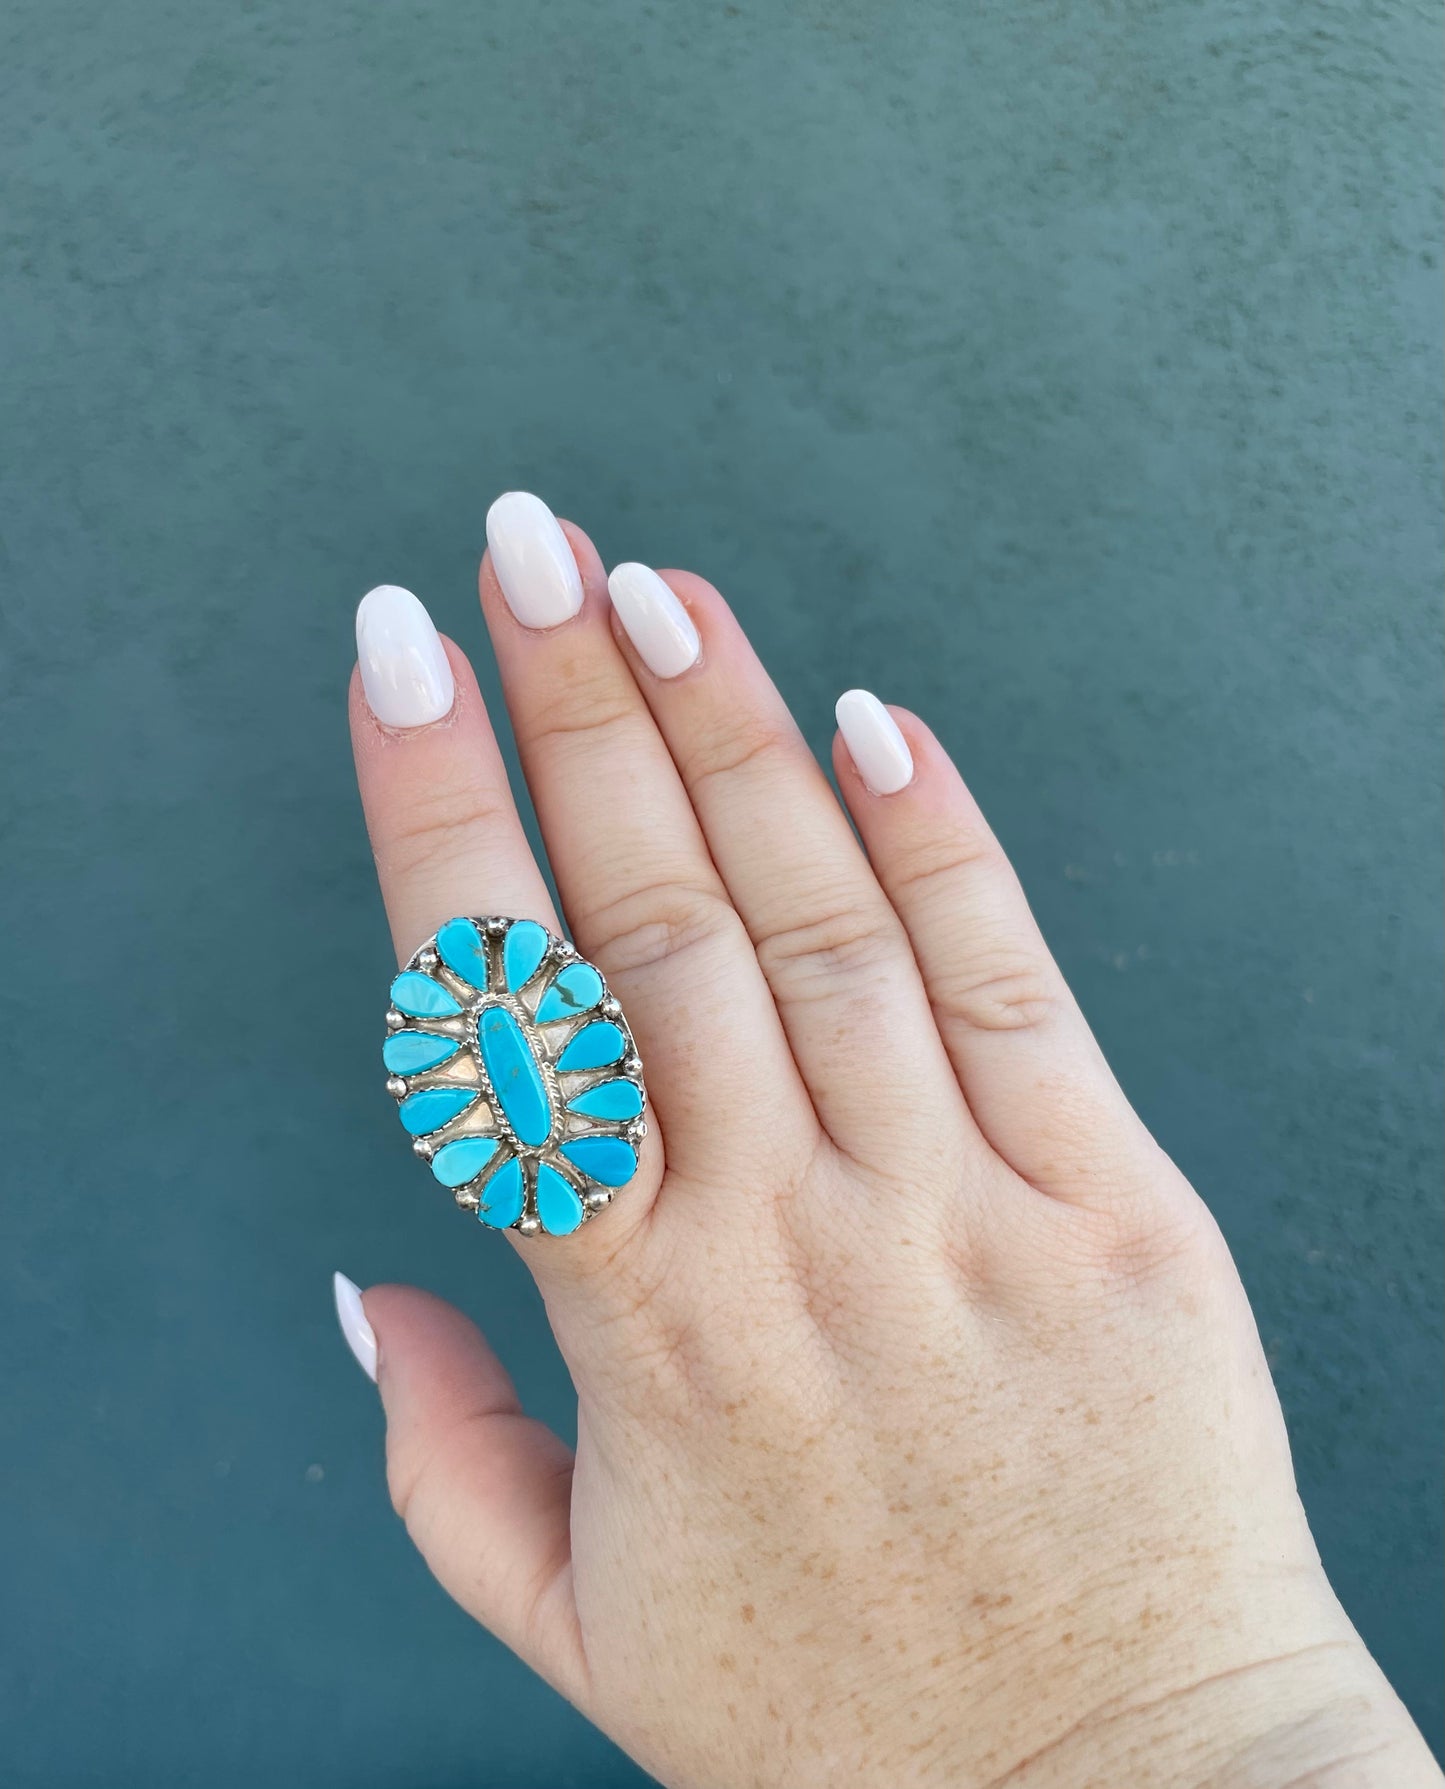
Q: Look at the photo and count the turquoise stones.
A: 13